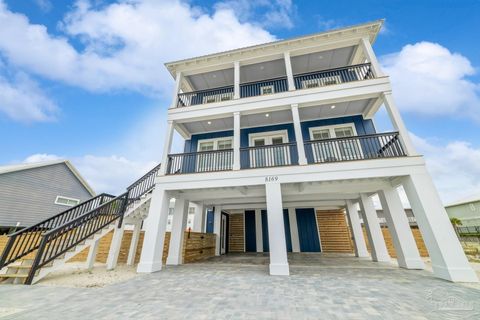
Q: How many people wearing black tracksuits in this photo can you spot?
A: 0